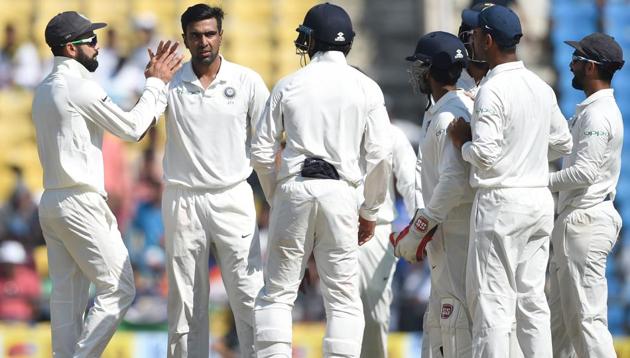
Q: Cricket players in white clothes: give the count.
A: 8